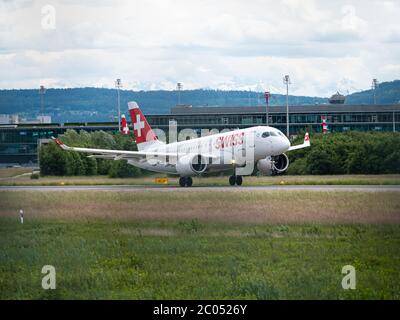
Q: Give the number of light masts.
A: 6